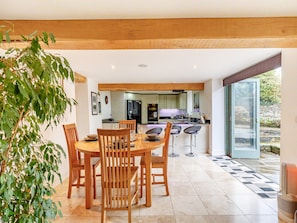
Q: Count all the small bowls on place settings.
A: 2